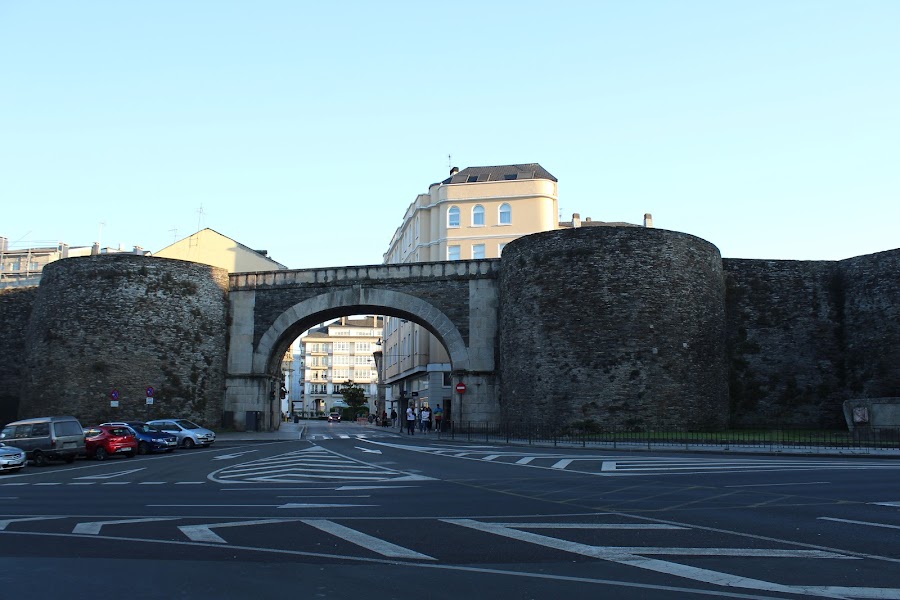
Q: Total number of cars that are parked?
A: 5